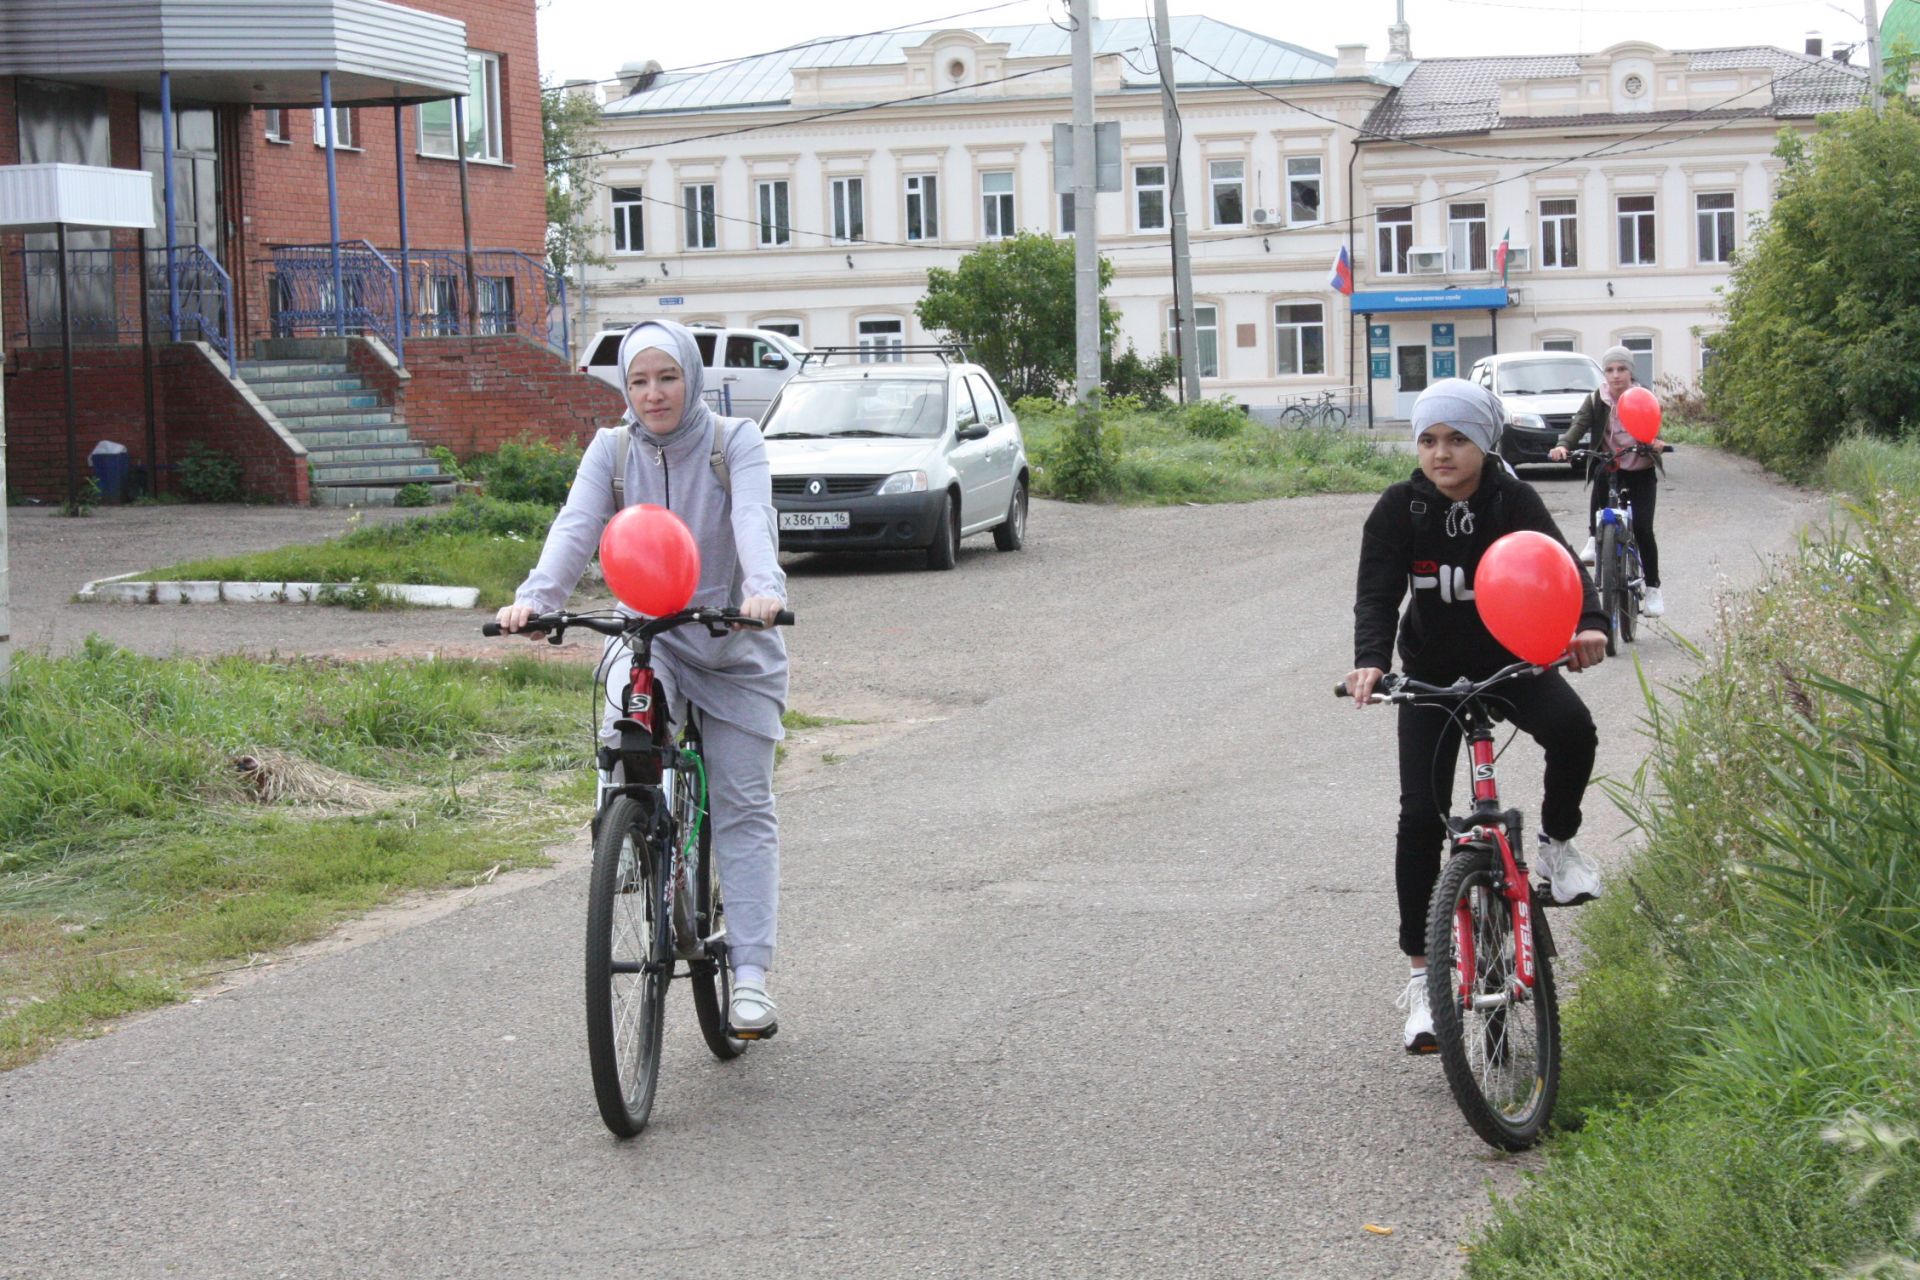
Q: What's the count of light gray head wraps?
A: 3